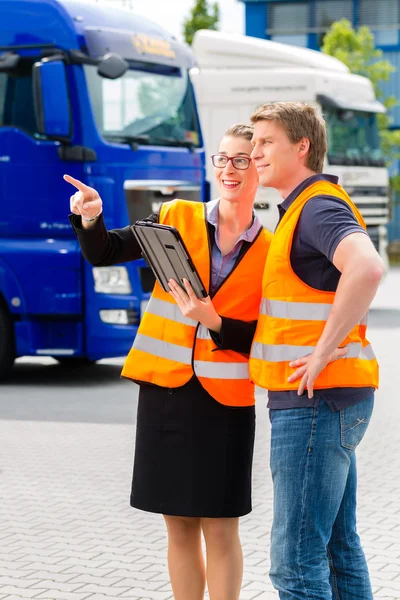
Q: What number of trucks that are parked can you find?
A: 2